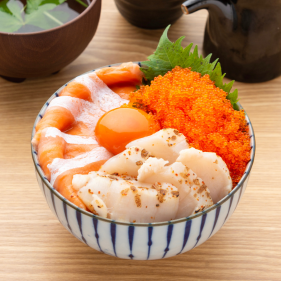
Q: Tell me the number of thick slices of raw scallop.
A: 5